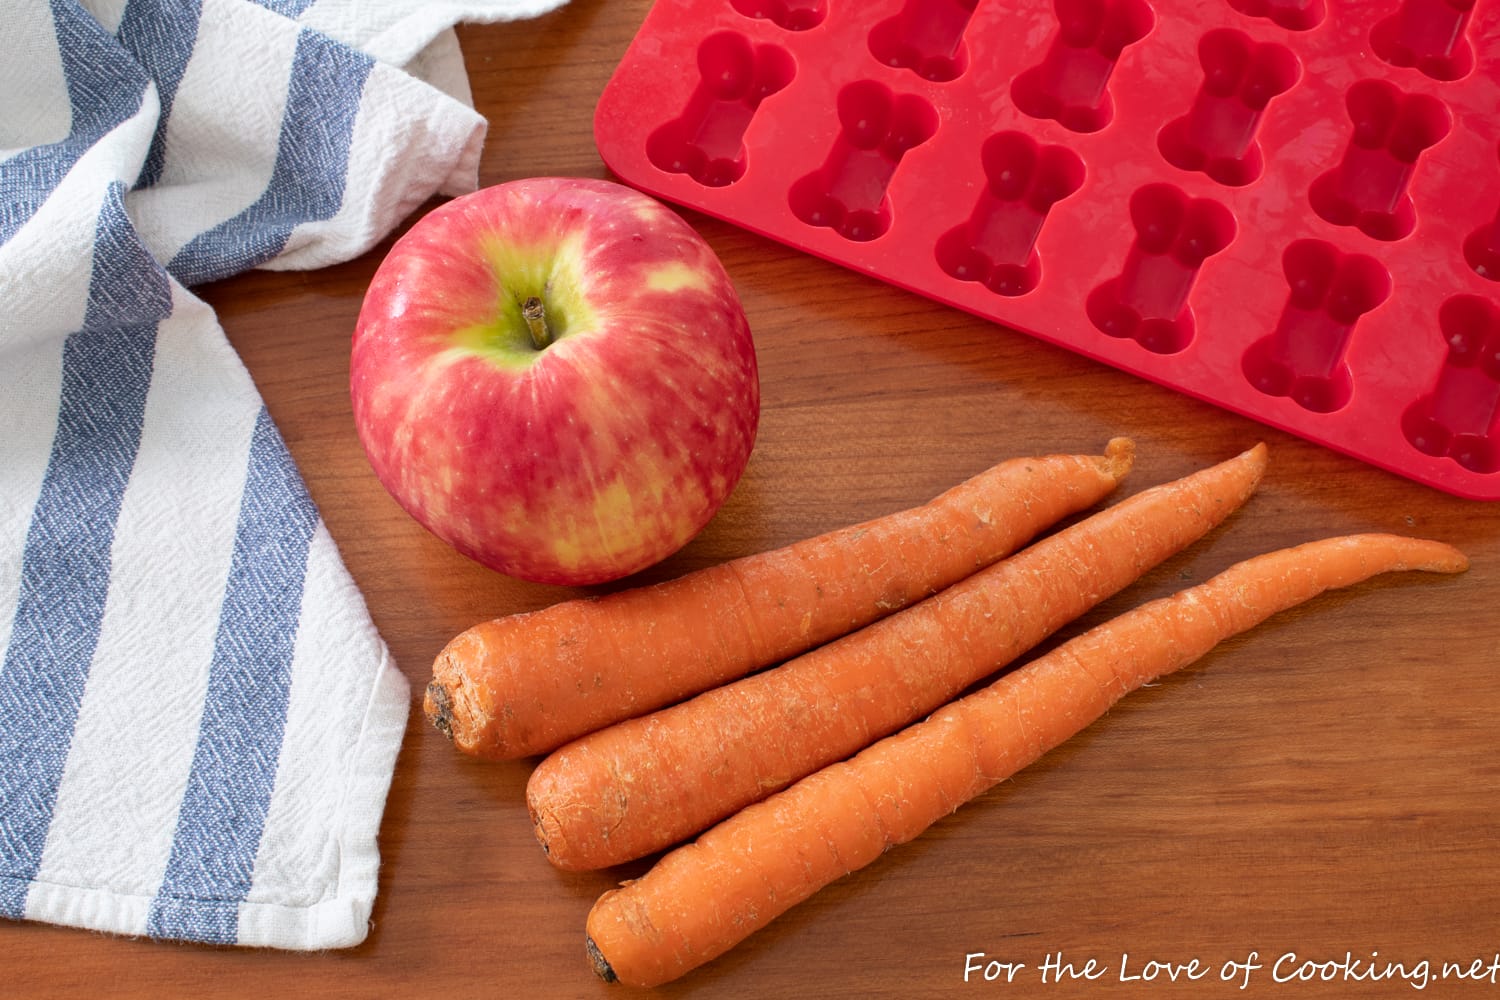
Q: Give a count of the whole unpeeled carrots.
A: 3